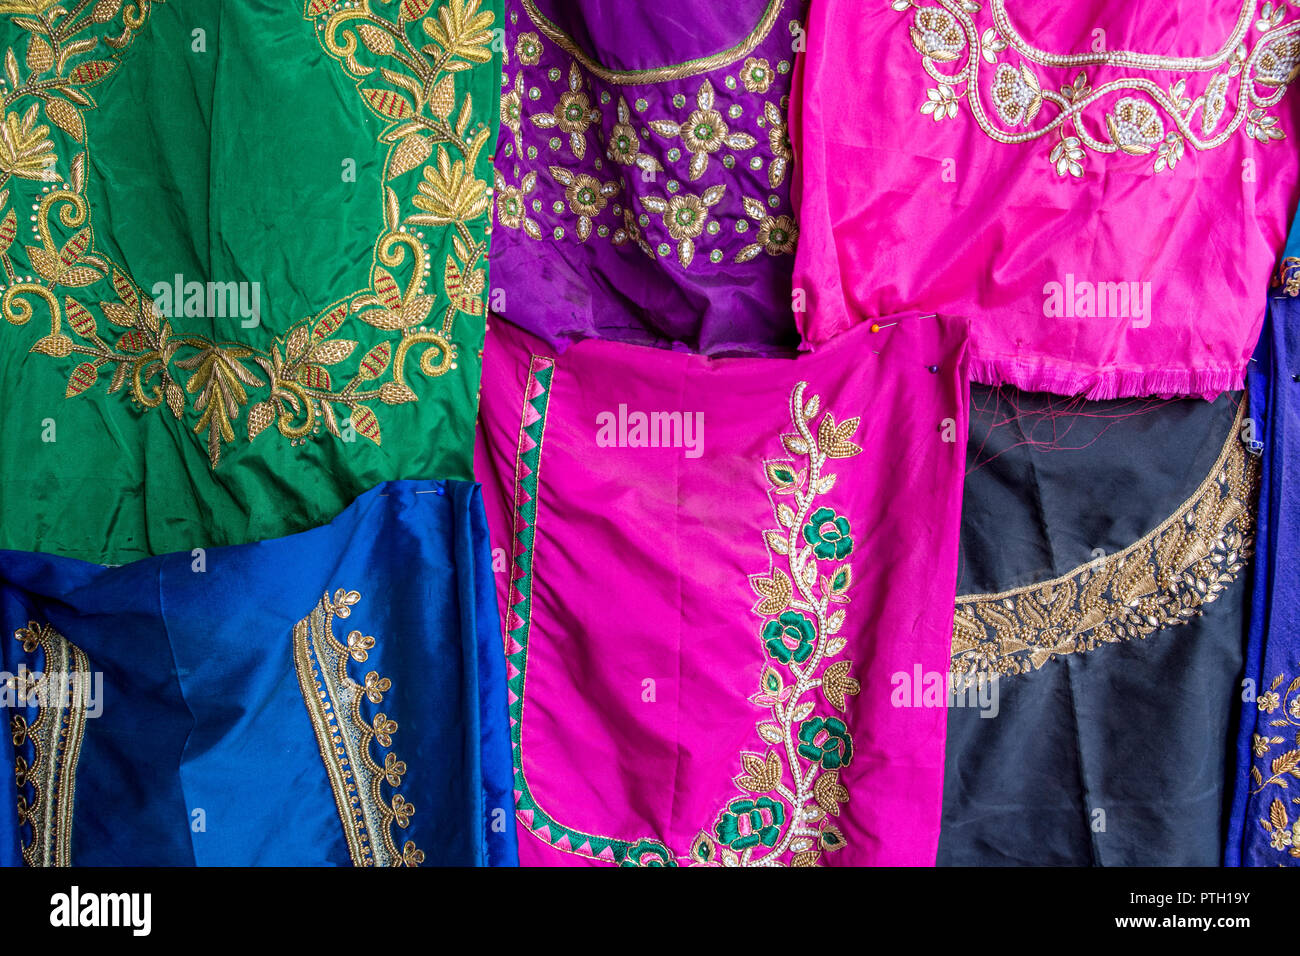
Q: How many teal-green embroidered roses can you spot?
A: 5